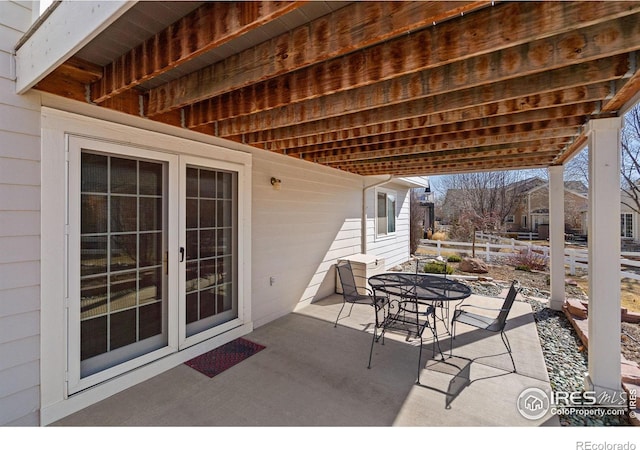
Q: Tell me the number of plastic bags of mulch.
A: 0